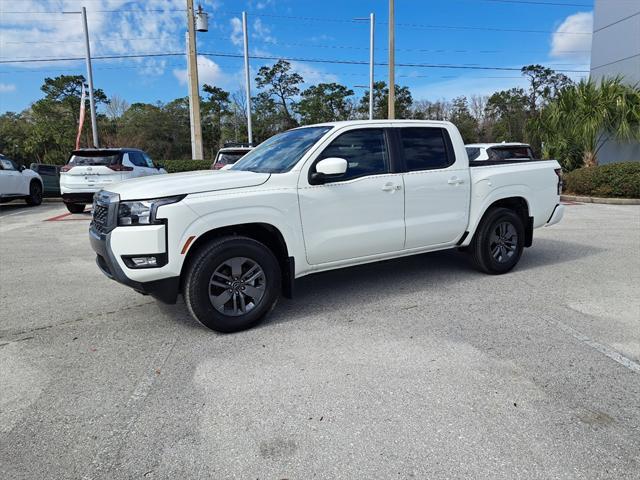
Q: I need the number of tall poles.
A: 5